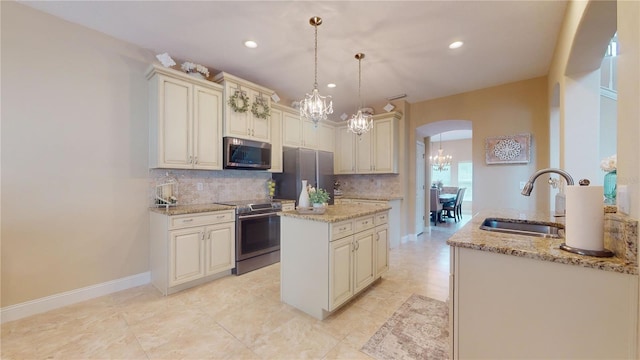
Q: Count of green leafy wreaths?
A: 2